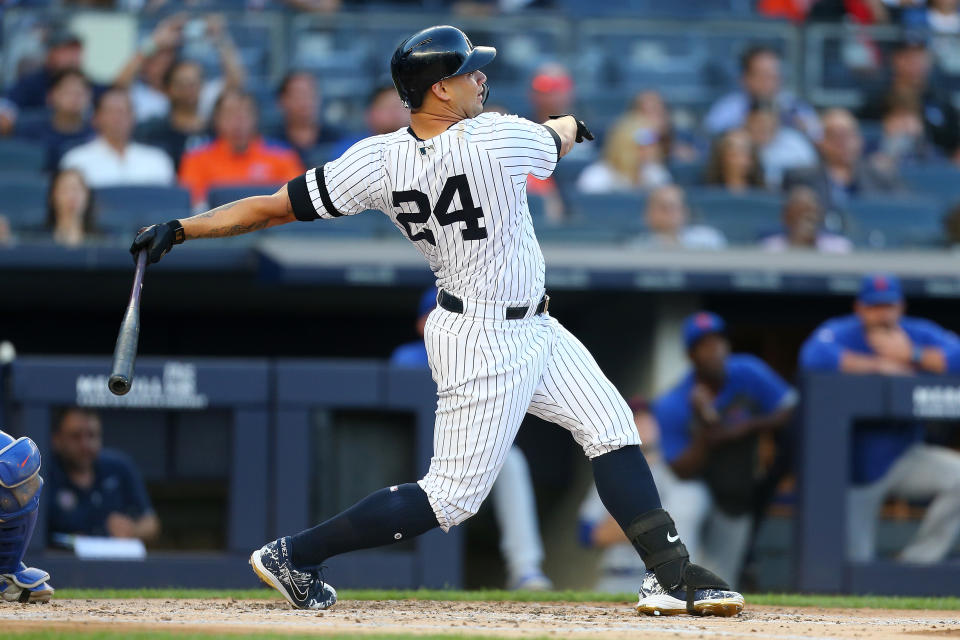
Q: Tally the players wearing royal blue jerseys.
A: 3